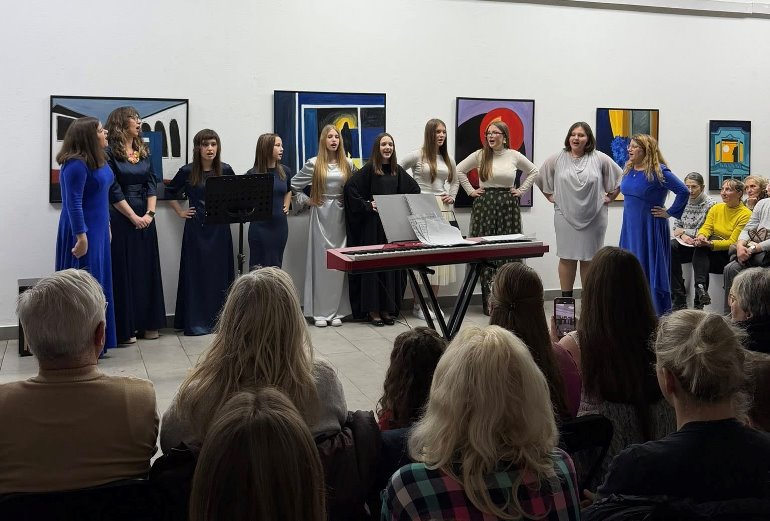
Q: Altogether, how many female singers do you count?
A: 10